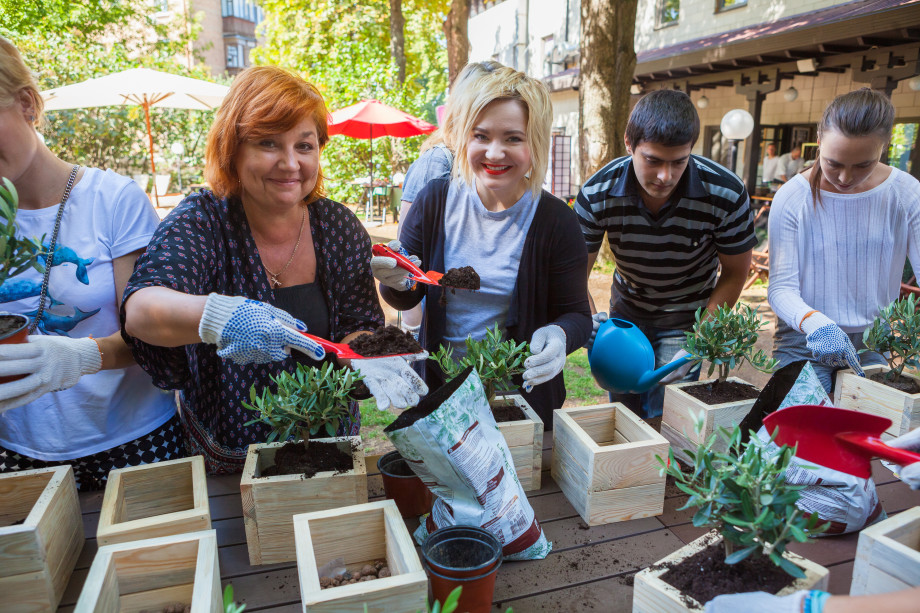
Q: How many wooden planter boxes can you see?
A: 11